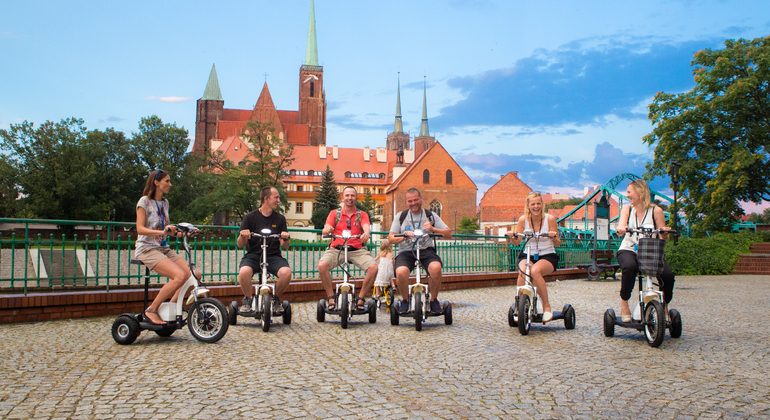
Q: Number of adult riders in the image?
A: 6